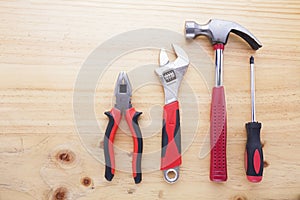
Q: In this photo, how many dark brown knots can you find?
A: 3